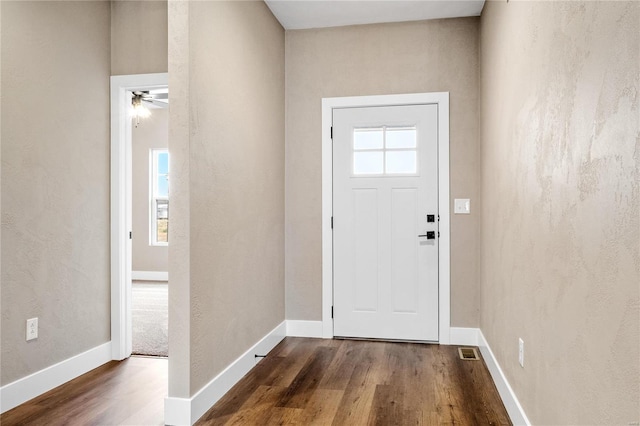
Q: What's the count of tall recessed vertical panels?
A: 2